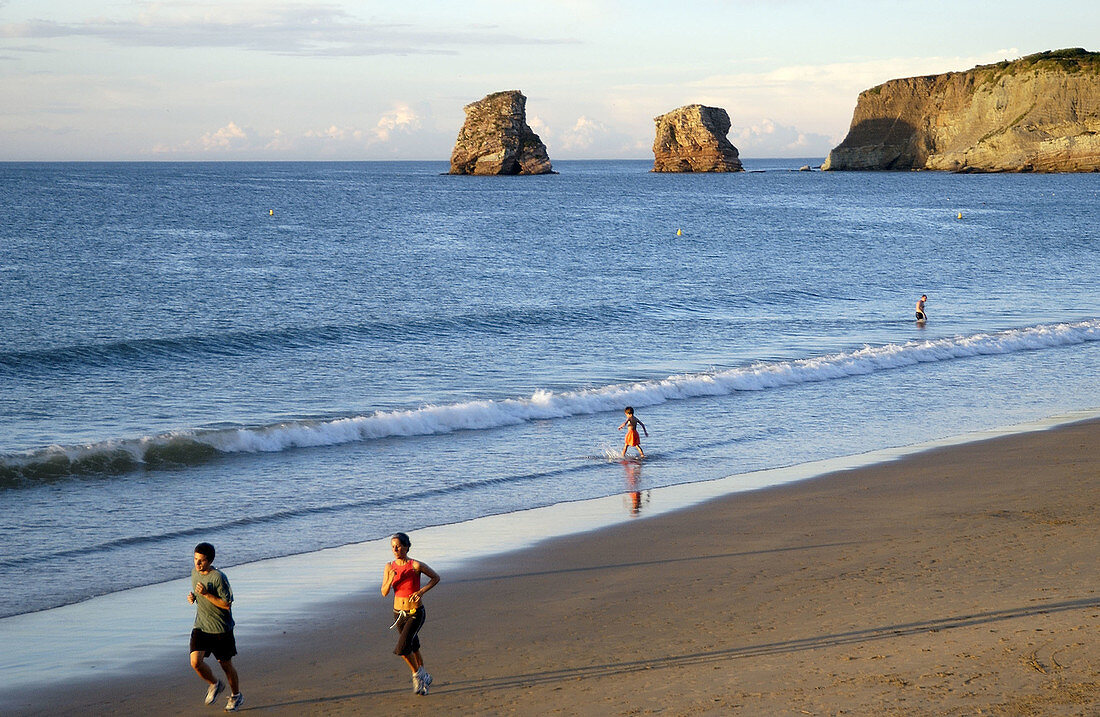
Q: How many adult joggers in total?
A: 2